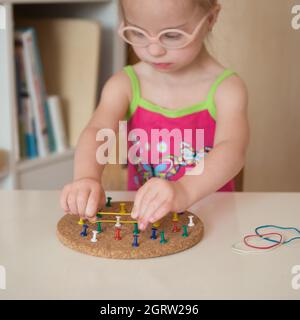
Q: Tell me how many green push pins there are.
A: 6